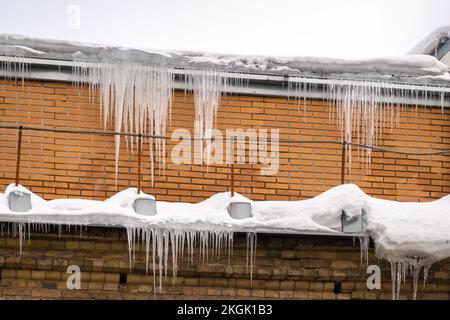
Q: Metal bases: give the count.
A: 4